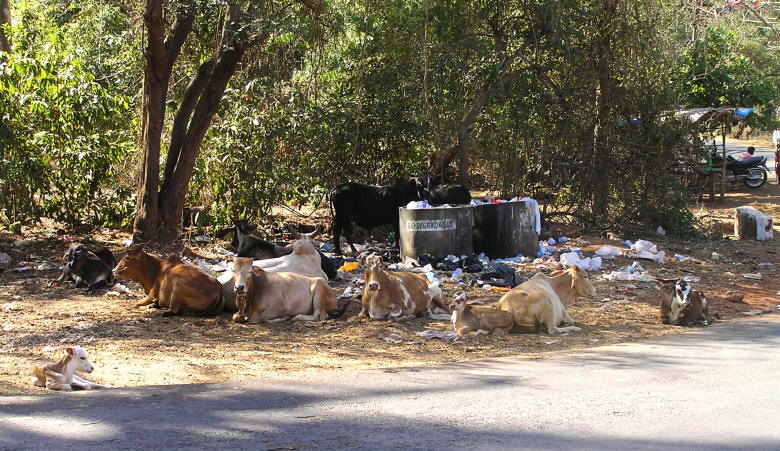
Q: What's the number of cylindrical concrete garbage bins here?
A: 2